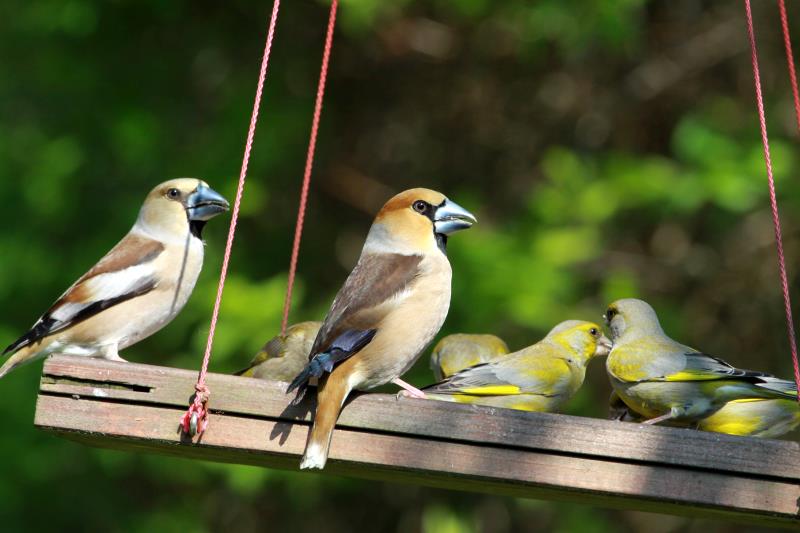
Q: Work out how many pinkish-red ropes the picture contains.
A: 4